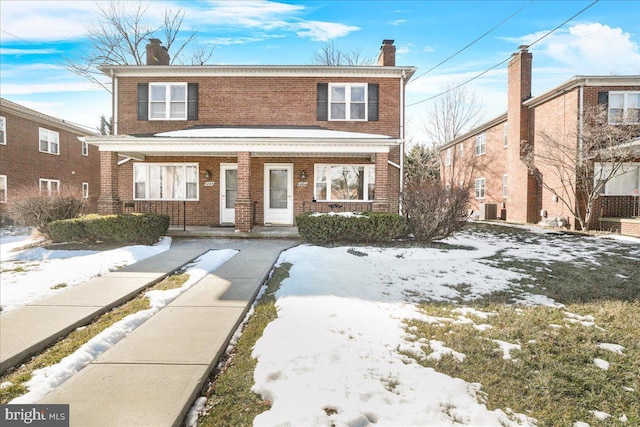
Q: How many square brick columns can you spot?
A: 3